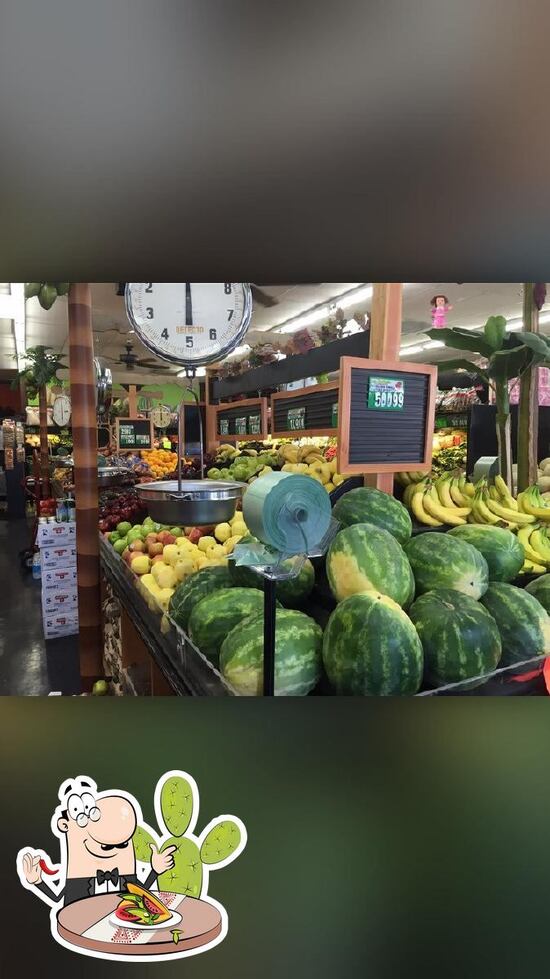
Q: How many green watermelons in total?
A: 12